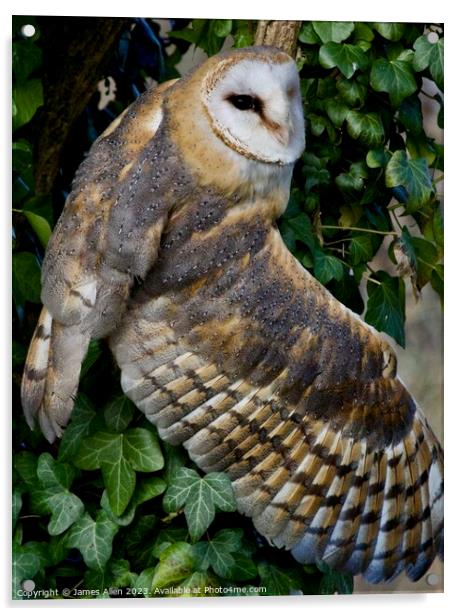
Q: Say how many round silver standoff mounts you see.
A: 4